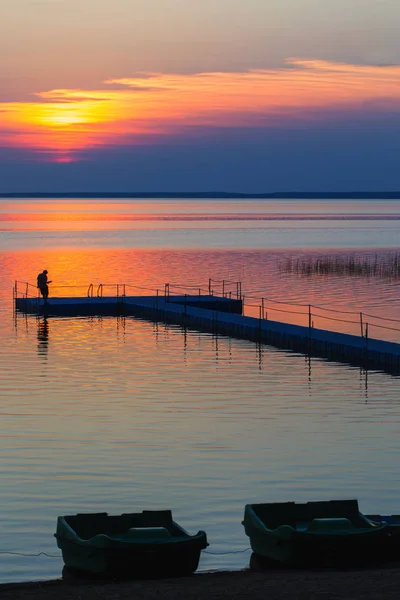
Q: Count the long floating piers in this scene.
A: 1